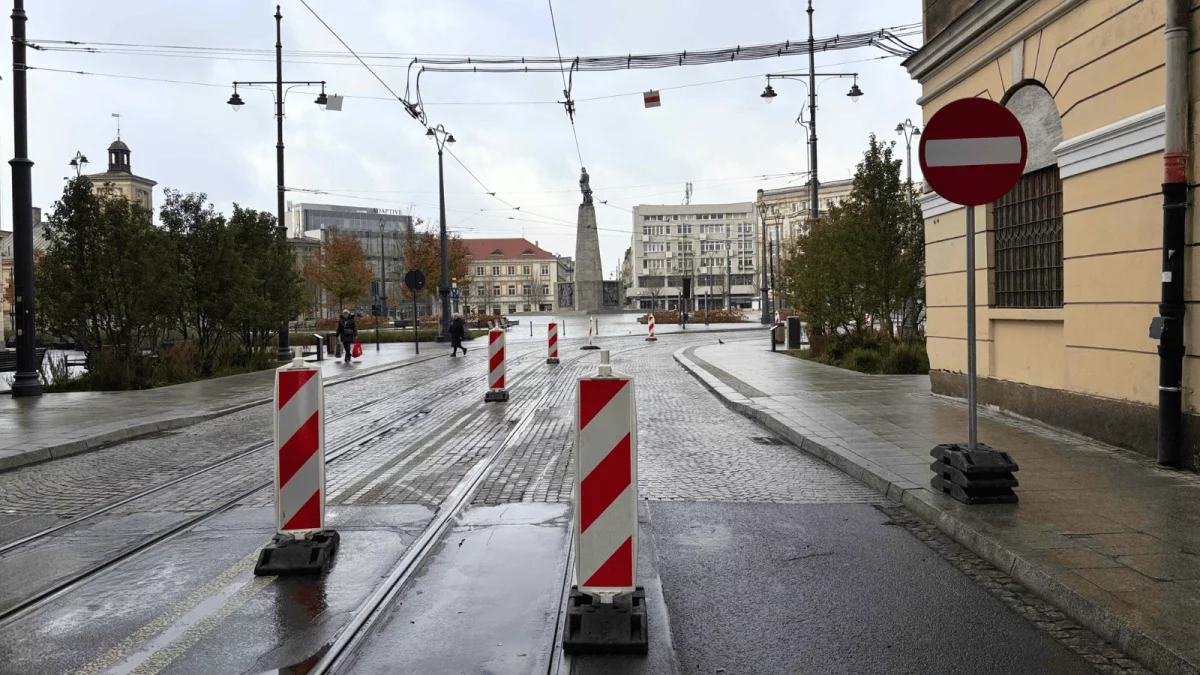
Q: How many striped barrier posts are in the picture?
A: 6